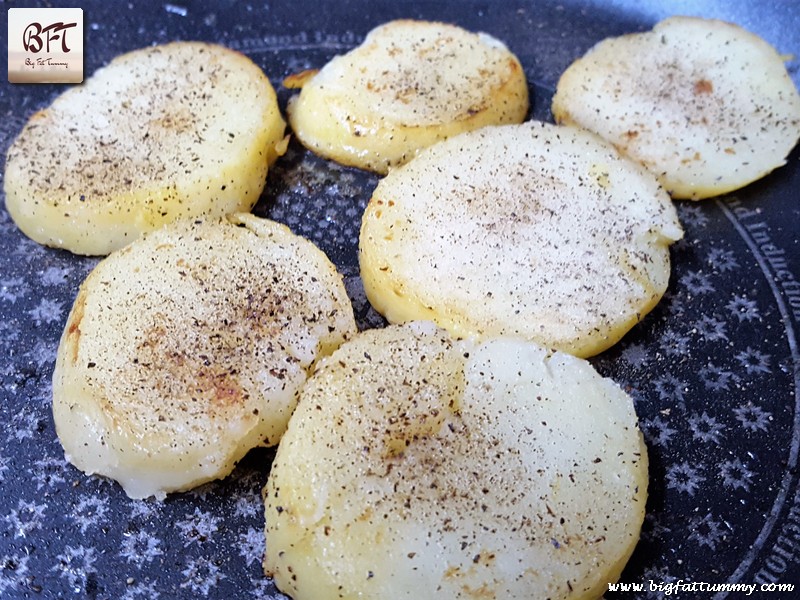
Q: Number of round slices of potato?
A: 6